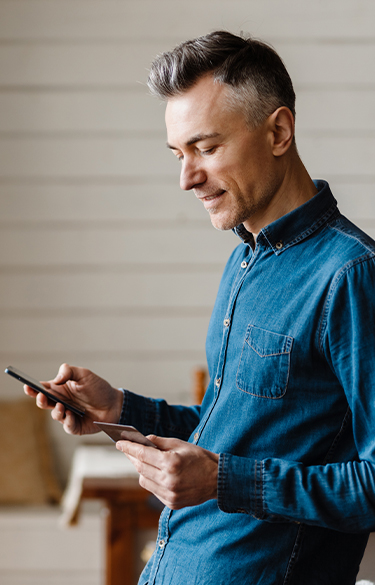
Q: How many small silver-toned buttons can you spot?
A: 6